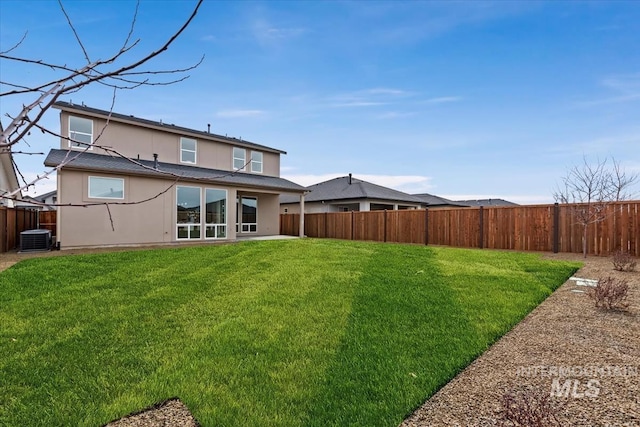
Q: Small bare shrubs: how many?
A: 3